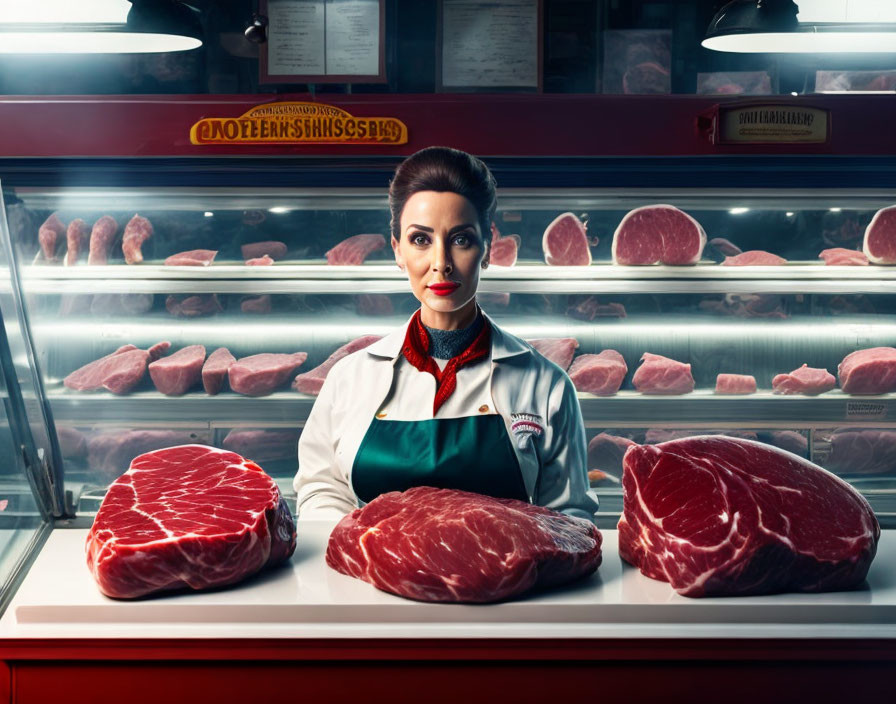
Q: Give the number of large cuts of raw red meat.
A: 3